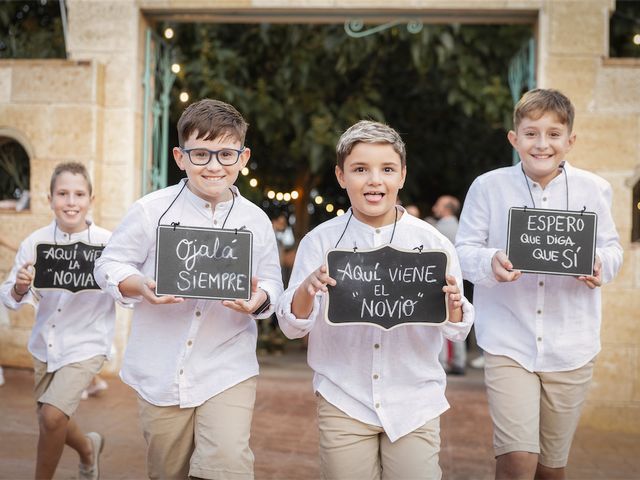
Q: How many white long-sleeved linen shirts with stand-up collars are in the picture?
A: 4